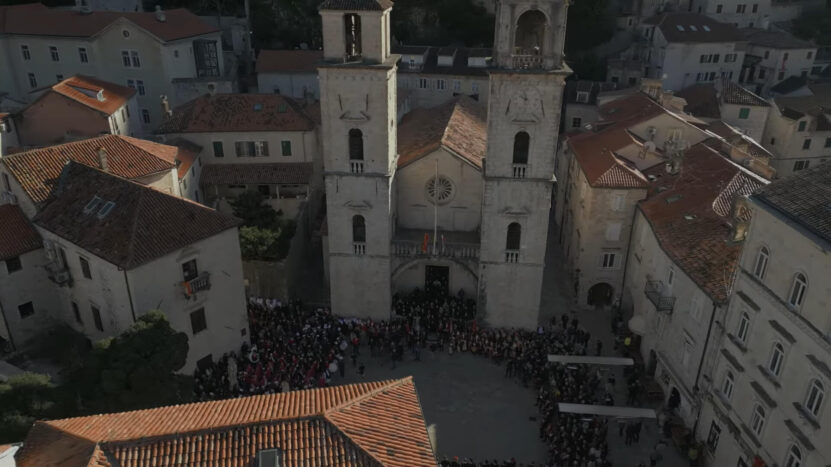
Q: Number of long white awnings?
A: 2